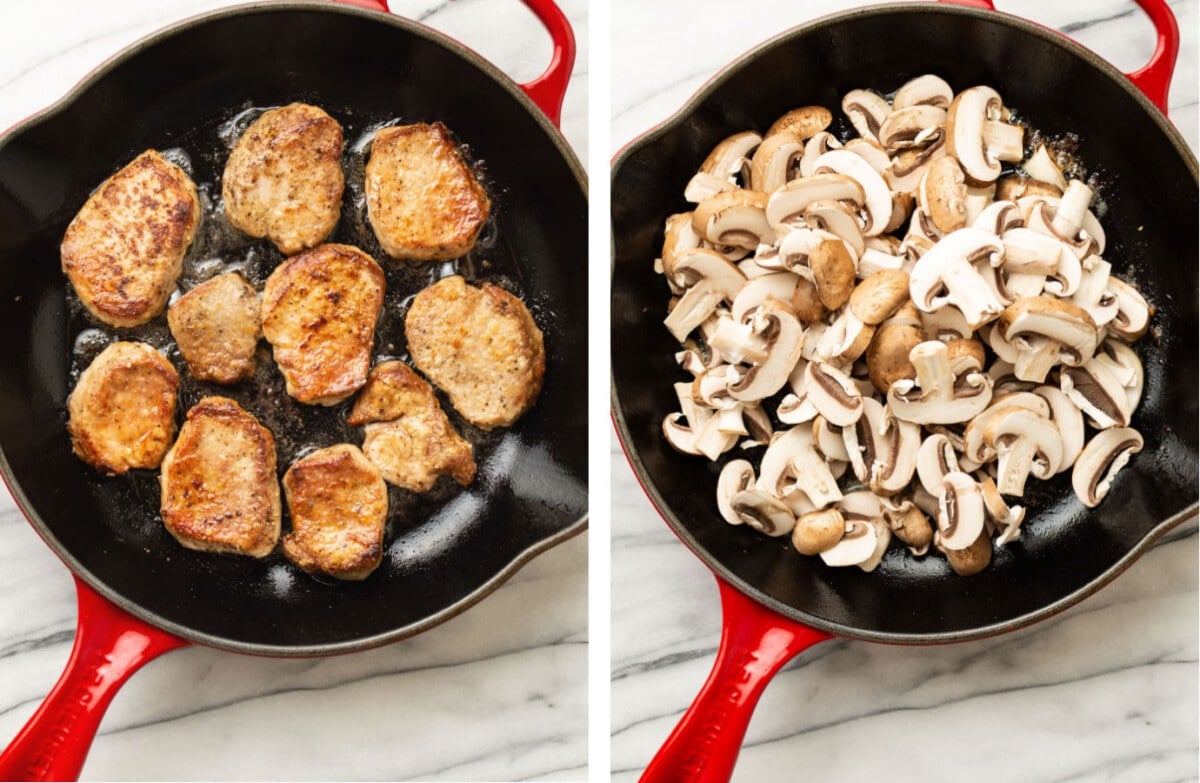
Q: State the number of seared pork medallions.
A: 10